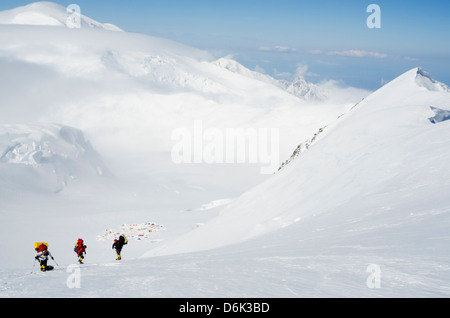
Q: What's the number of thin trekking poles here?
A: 2